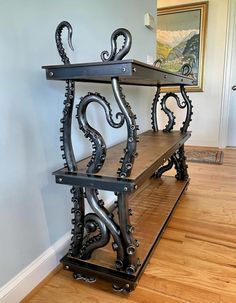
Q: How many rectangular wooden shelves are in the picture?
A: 3